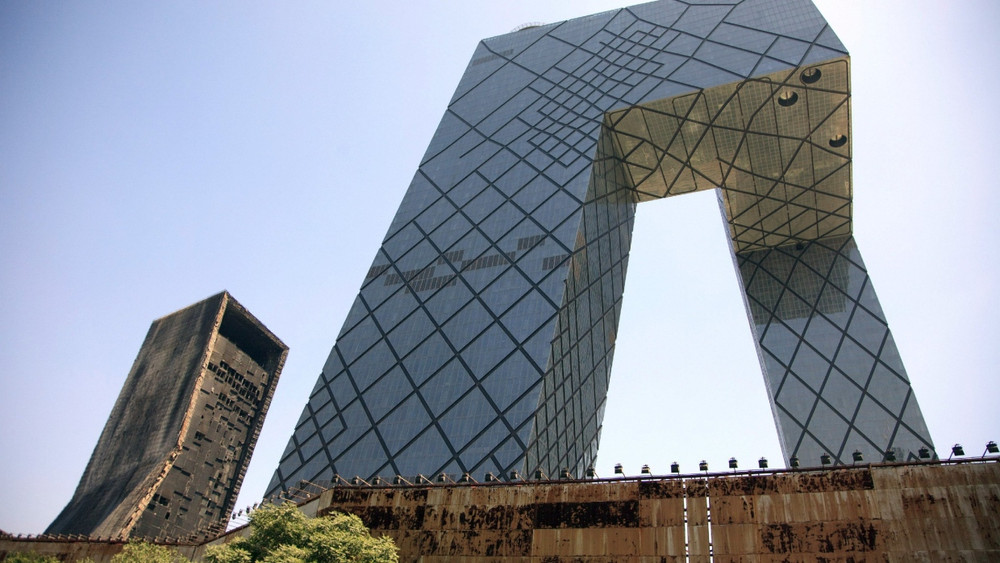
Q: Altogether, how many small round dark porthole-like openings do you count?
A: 3